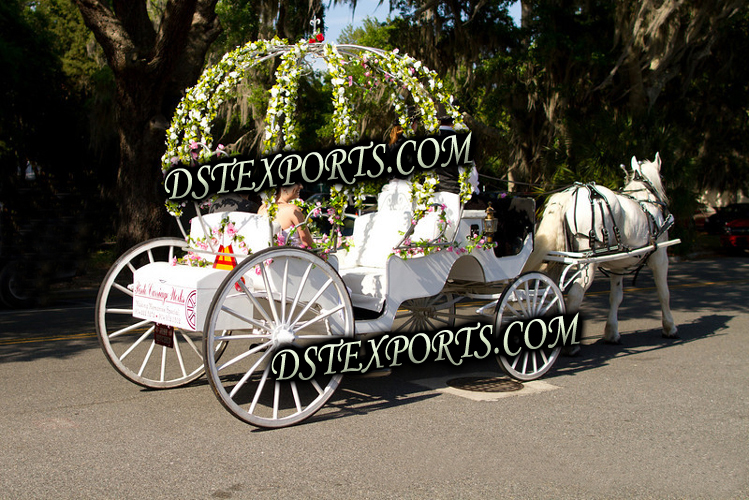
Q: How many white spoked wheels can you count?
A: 4